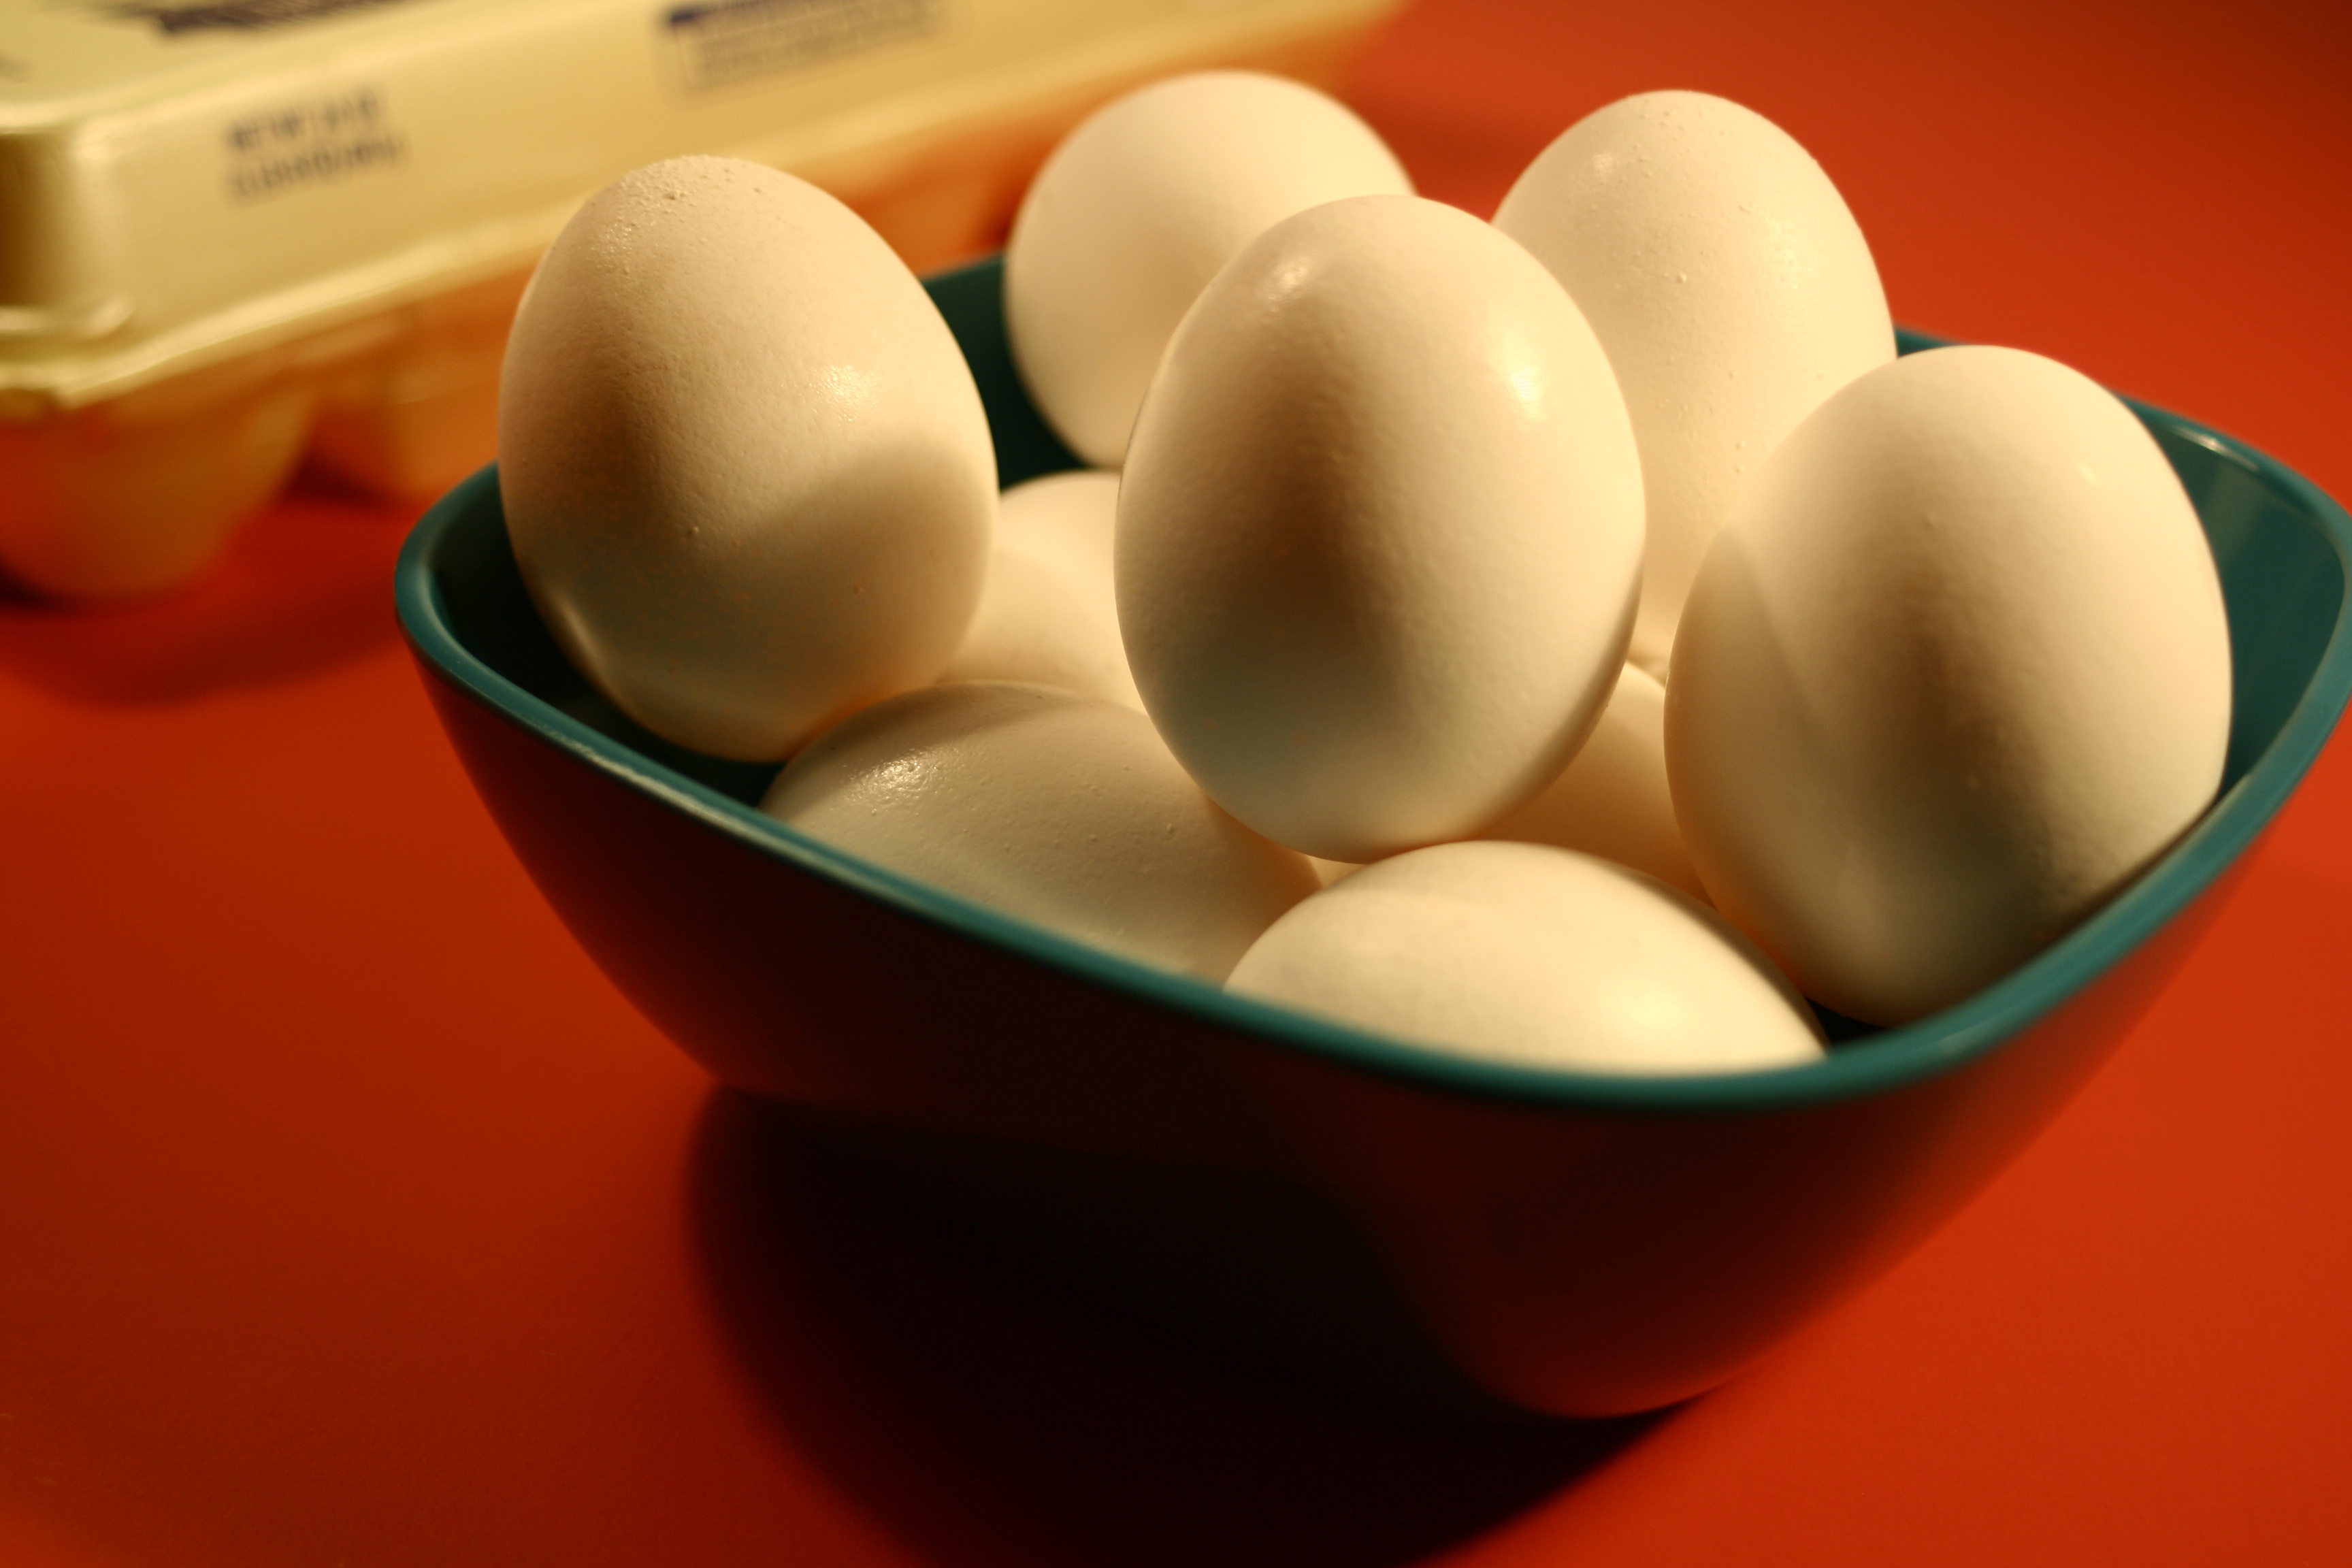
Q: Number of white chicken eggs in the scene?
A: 9